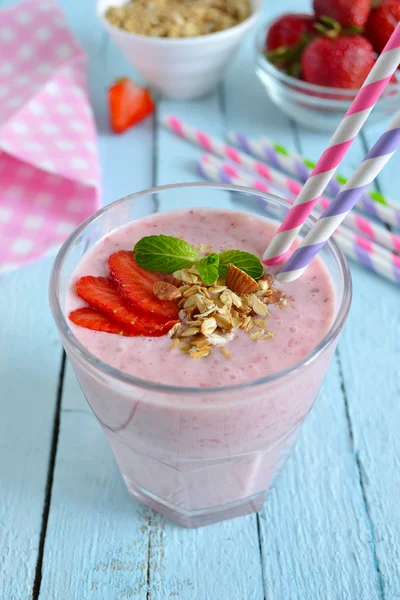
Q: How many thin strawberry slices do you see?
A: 3